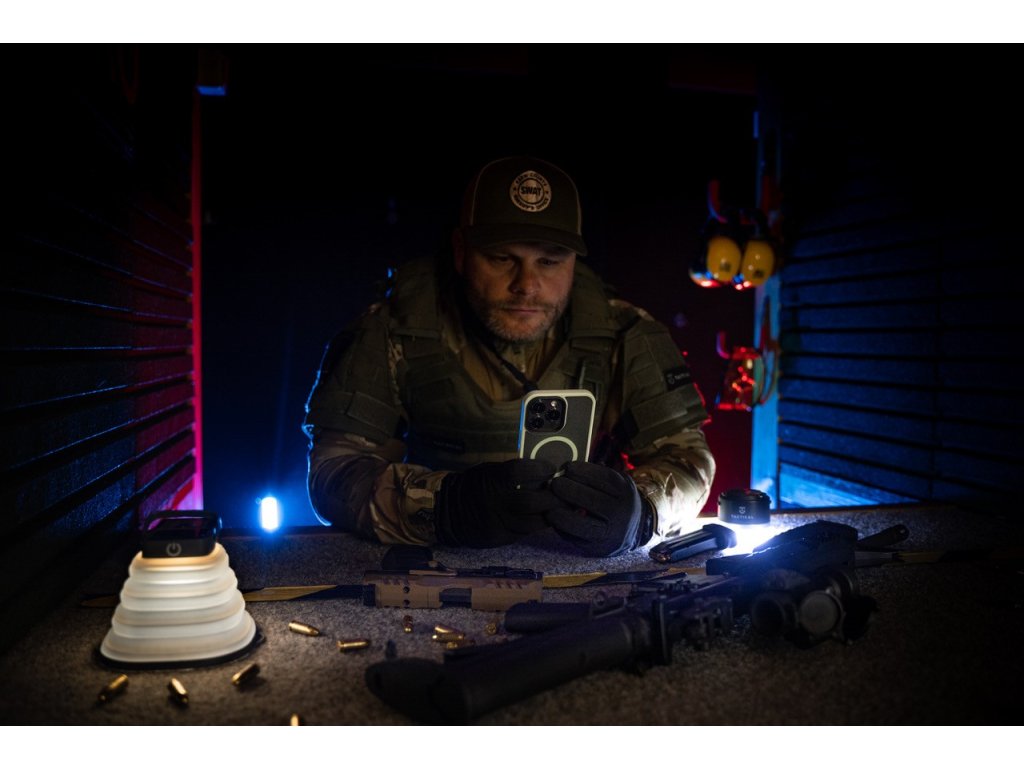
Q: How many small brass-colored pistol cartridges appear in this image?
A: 11